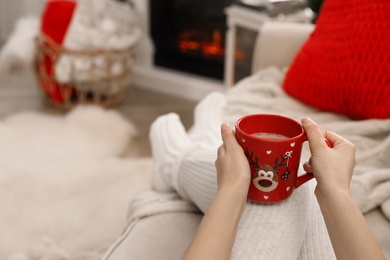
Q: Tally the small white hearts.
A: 5